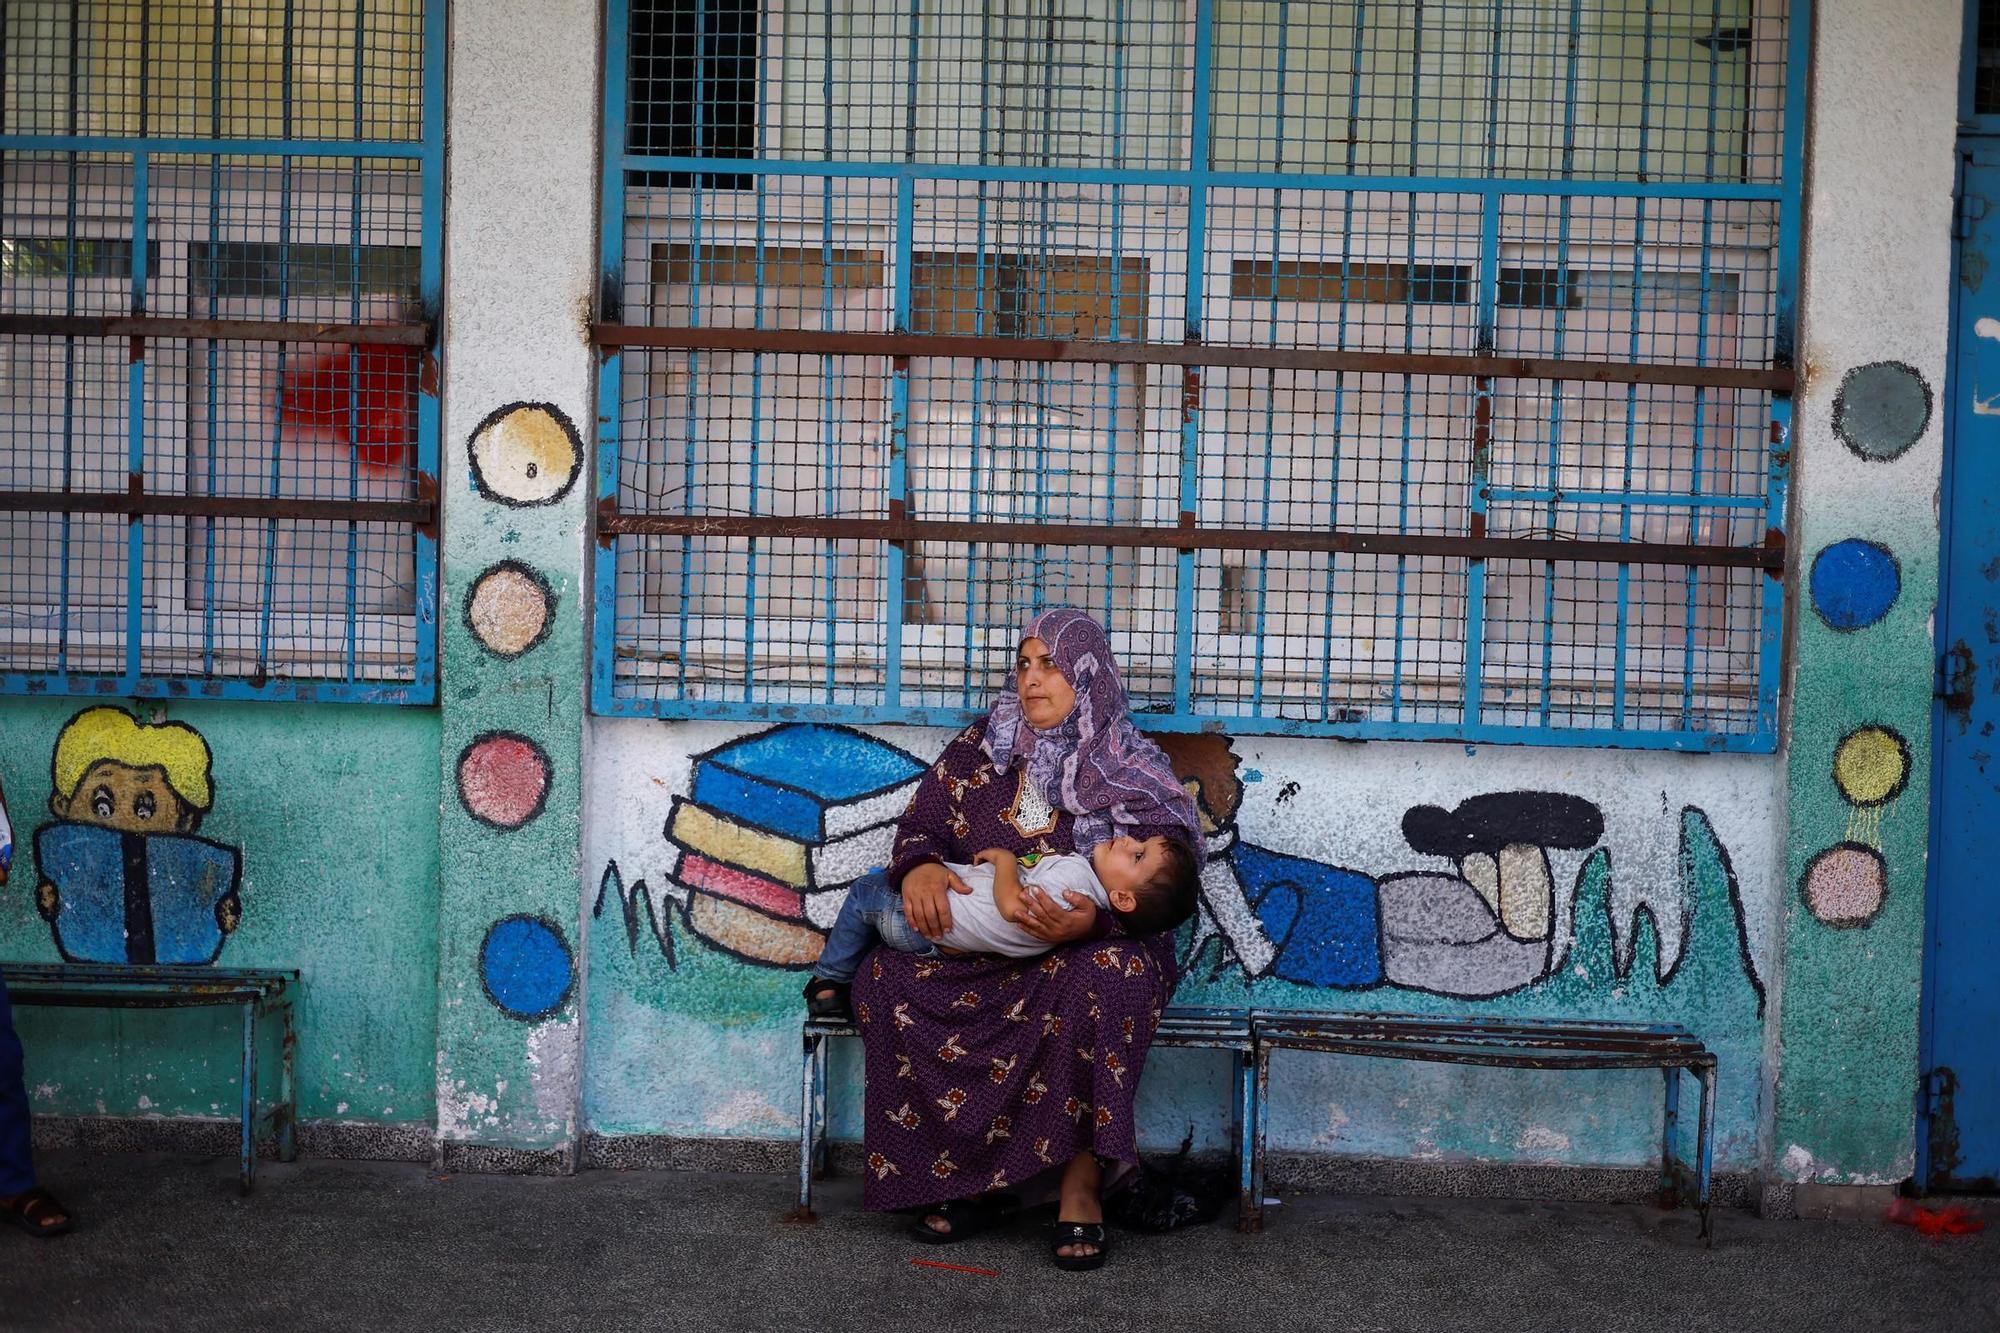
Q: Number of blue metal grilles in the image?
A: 2